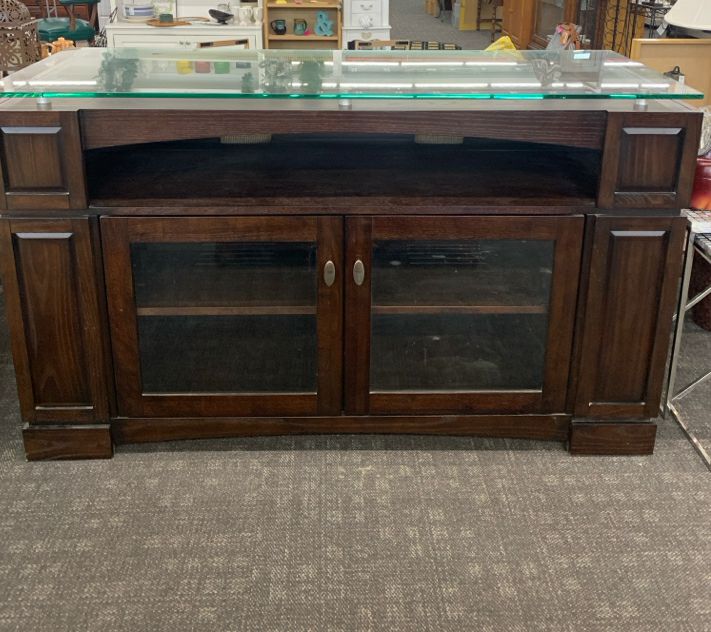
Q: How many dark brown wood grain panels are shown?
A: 4